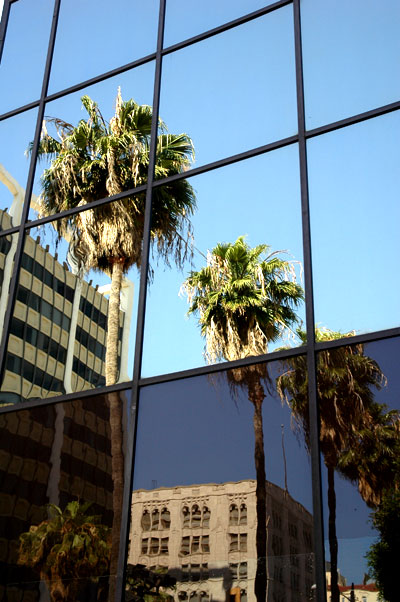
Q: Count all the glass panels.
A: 14